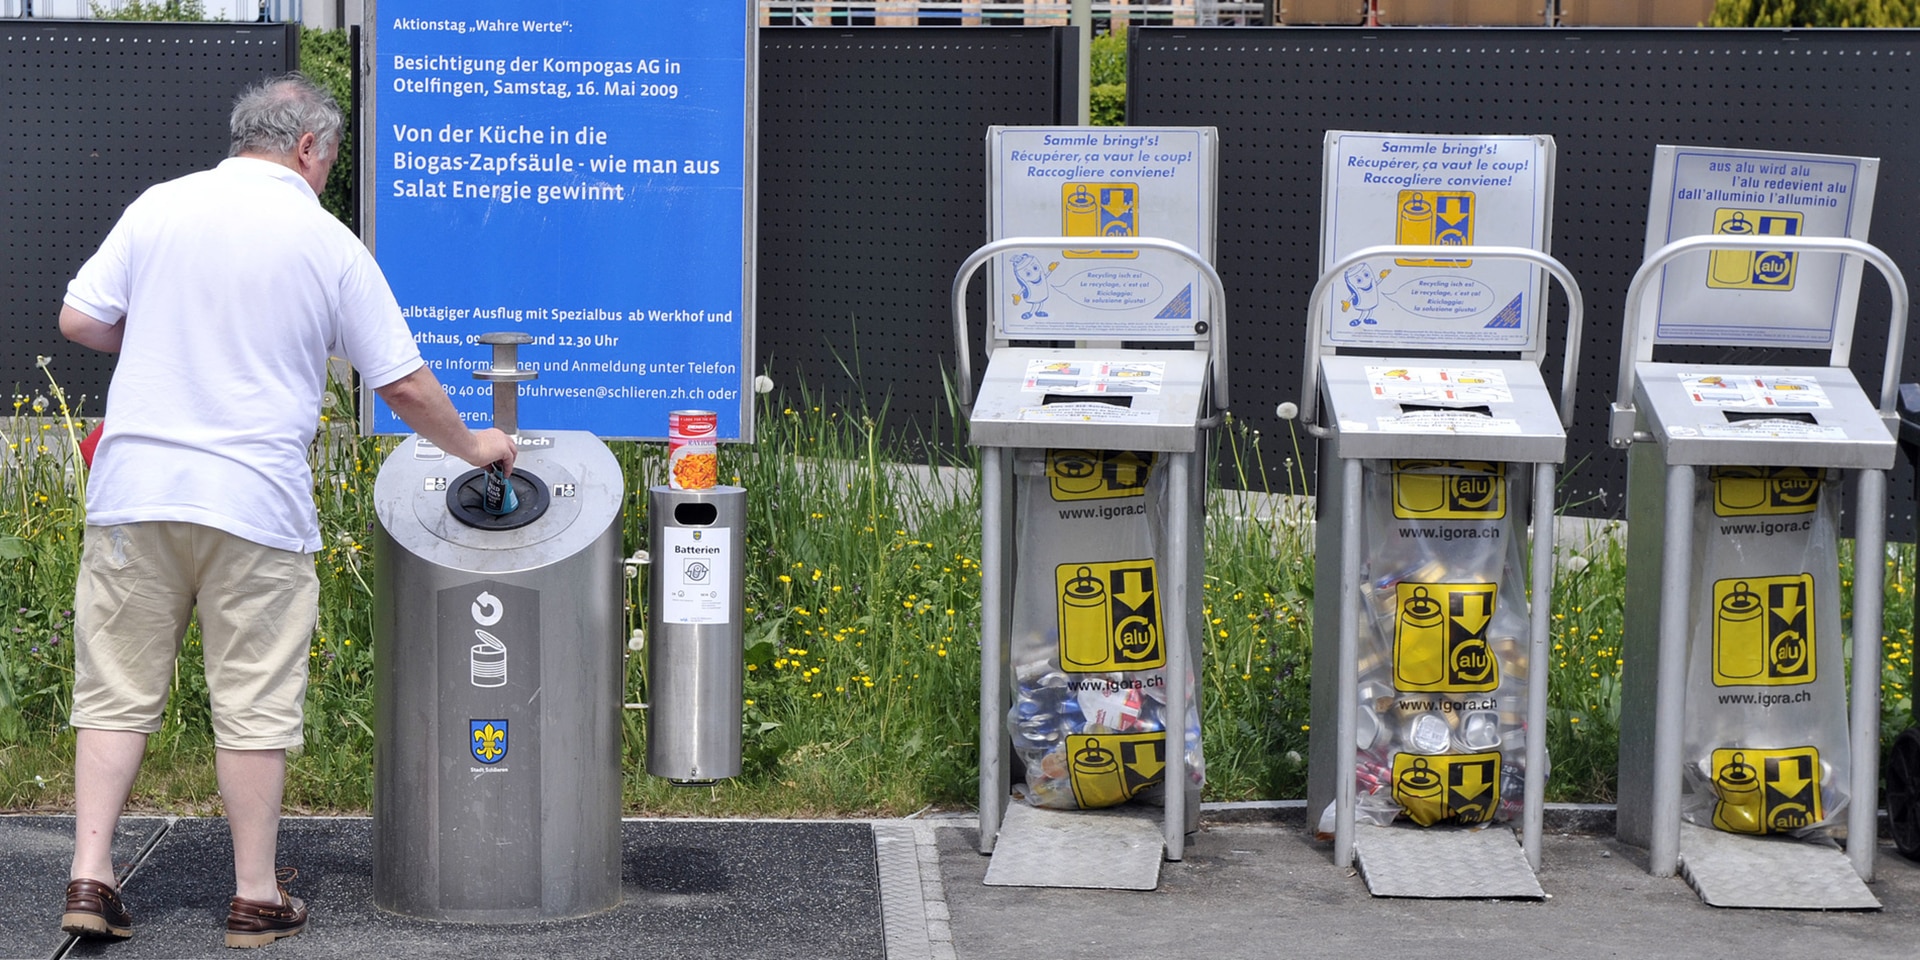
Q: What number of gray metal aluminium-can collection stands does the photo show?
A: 3